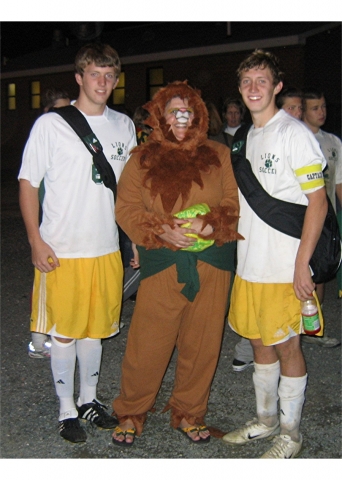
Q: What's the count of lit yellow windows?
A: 4